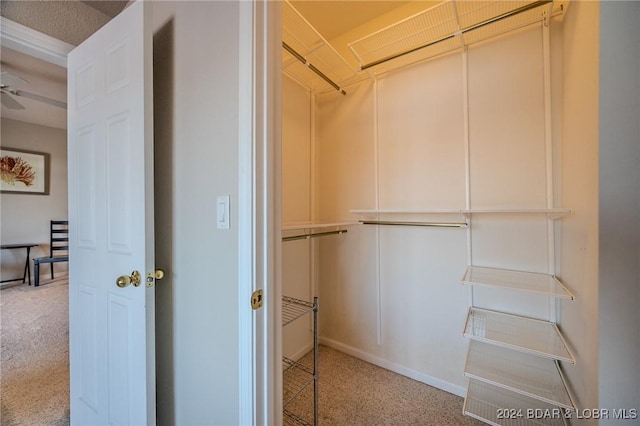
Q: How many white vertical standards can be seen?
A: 4